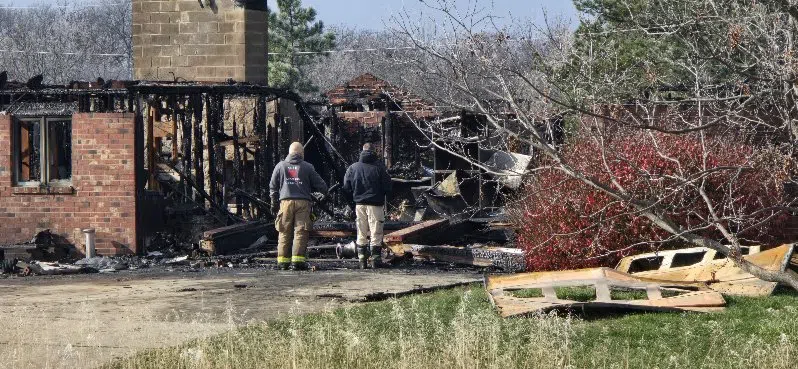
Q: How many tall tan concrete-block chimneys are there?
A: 1